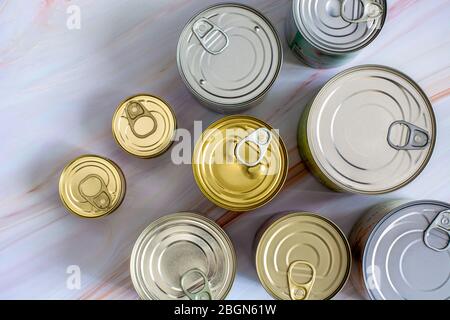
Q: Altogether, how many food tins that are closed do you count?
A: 9